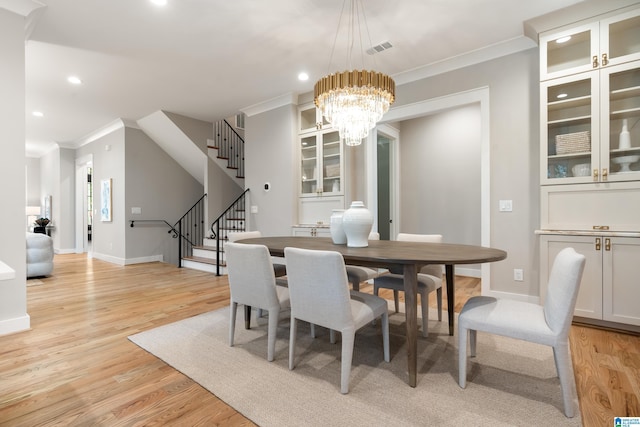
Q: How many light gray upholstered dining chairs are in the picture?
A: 6